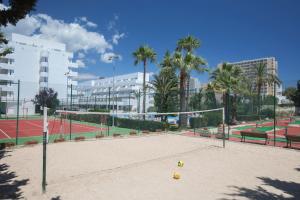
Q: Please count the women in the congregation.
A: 0